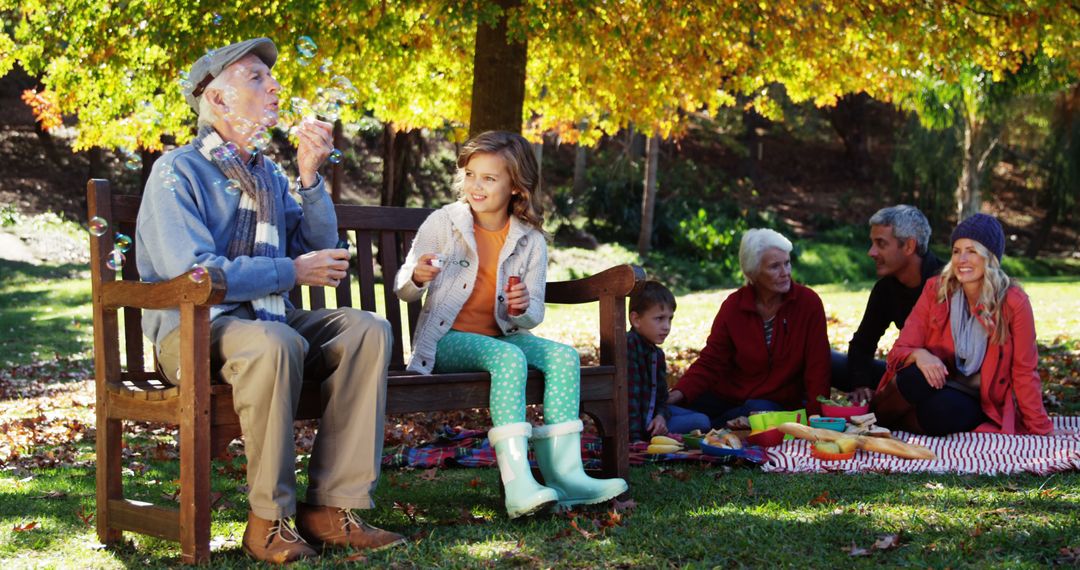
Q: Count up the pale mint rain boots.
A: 2